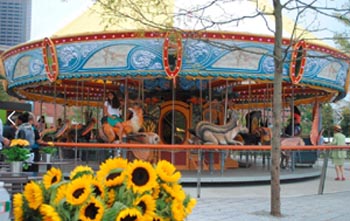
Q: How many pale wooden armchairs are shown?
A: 0